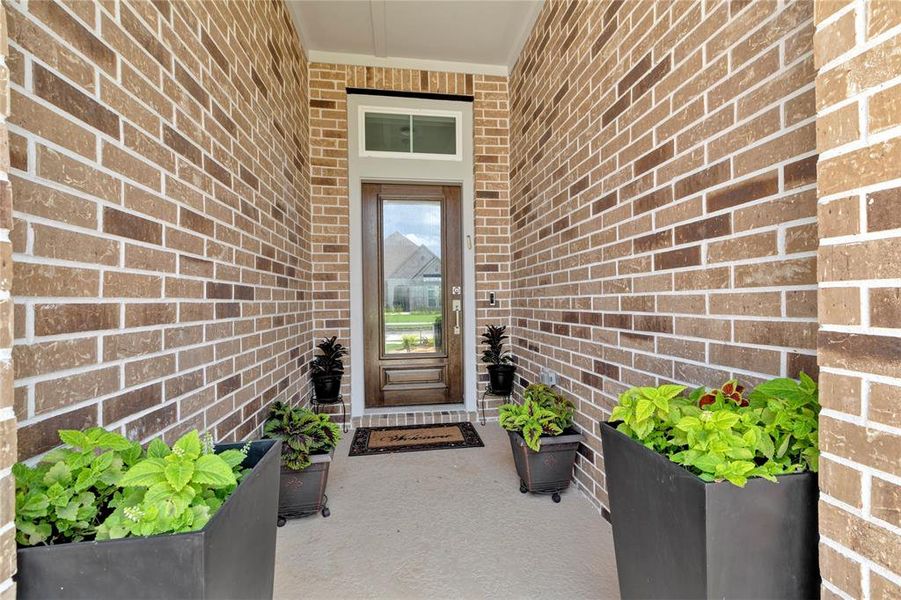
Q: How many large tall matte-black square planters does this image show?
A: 2